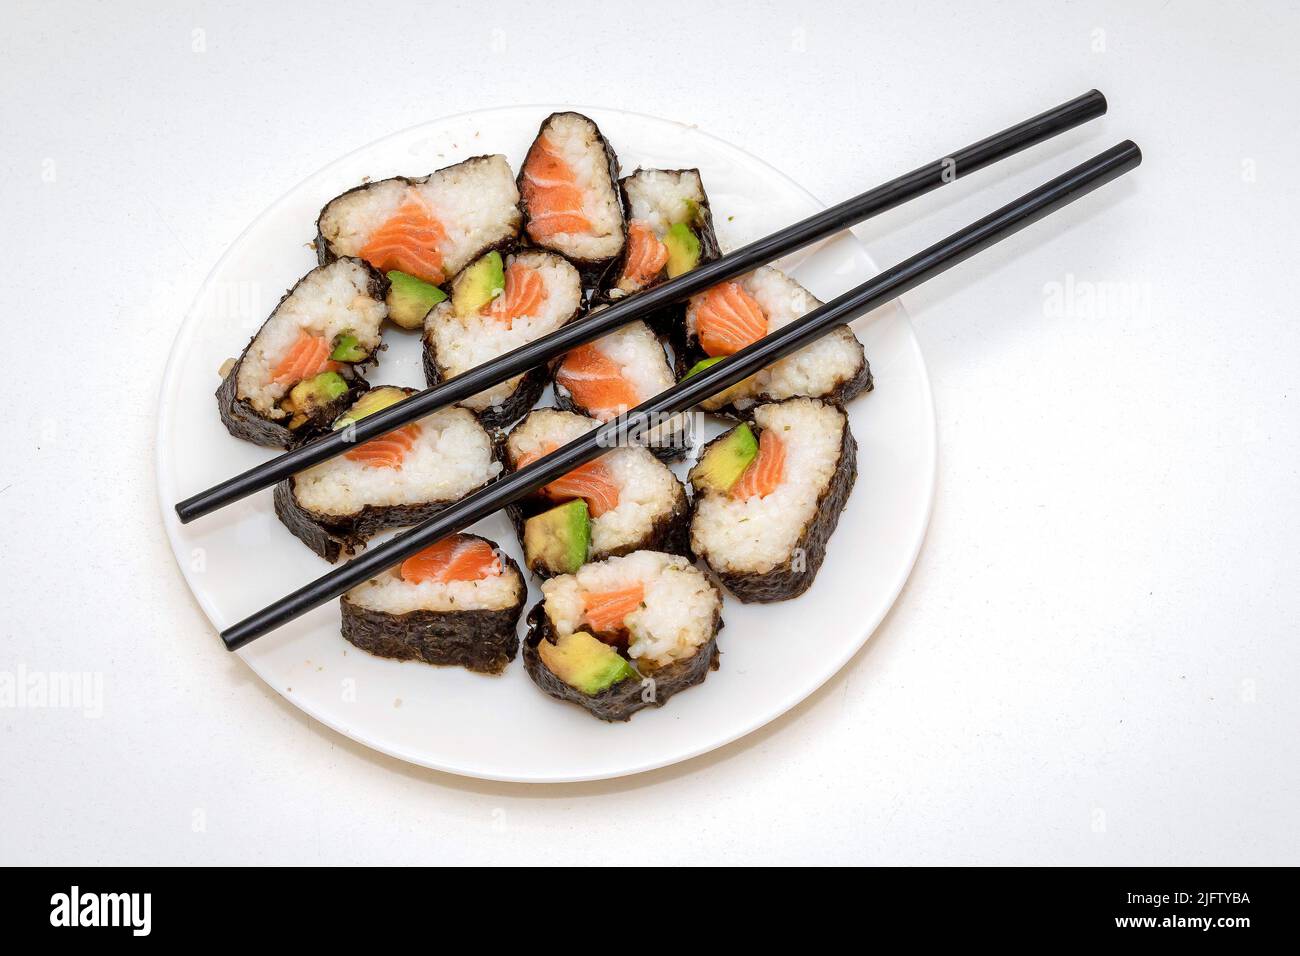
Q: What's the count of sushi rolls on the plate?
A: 12